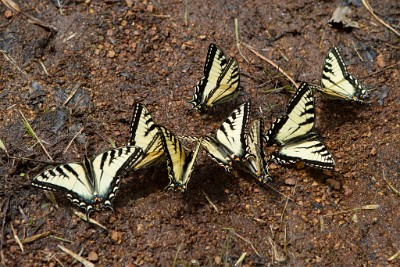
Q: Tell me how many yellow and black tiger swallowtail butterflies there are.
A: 8